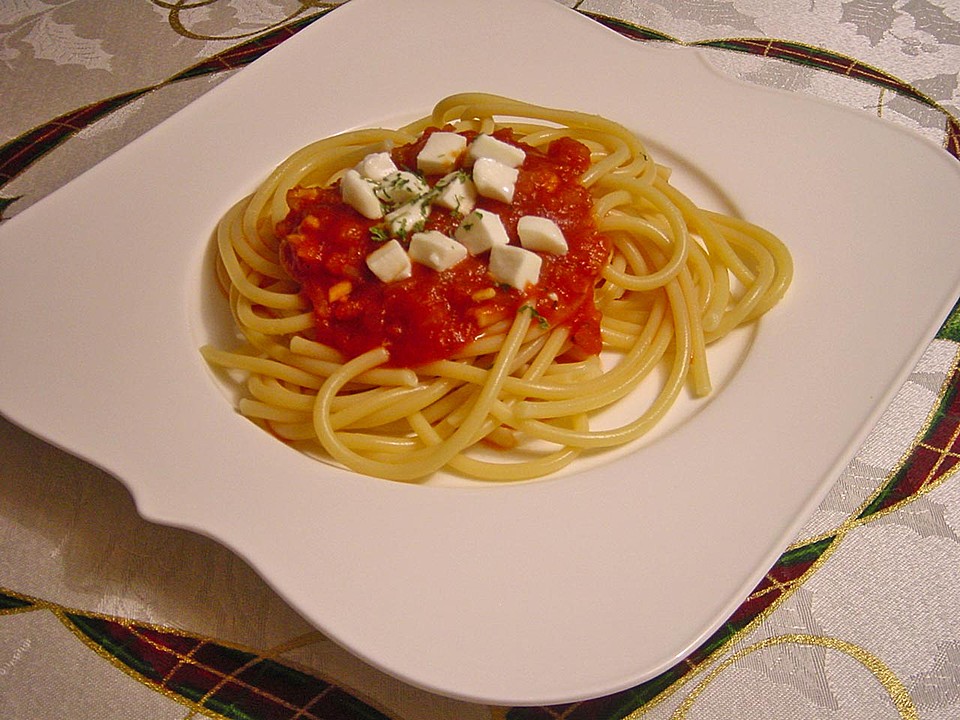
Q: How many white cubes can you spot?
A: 13